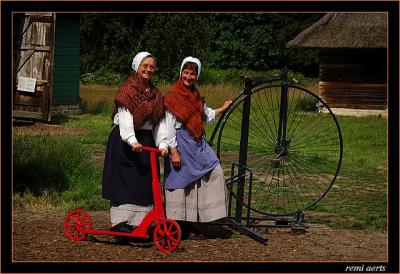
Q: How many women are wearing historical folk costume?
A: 2